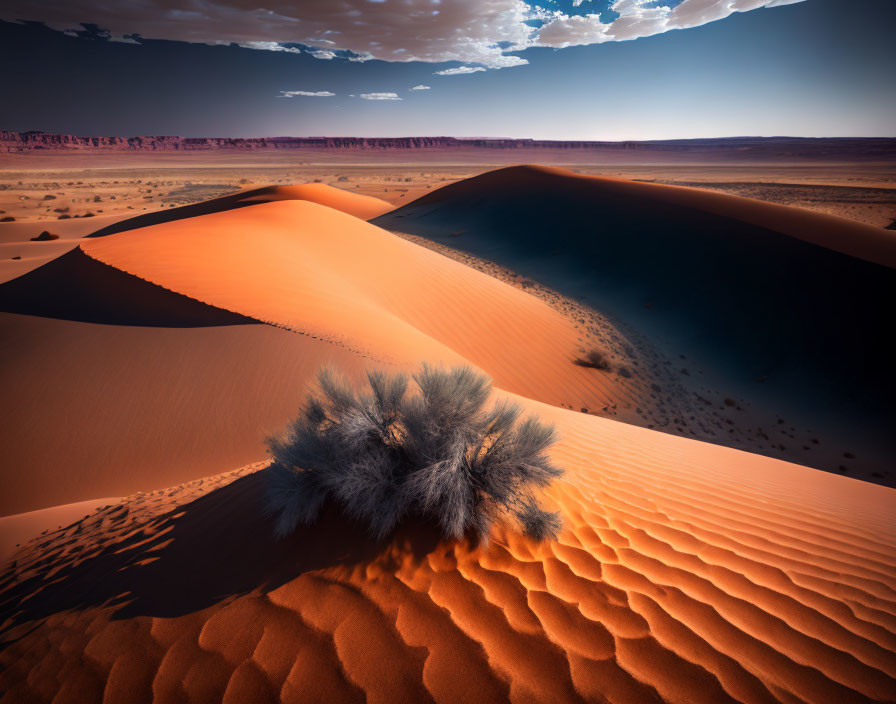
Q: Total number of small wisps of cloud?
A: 4